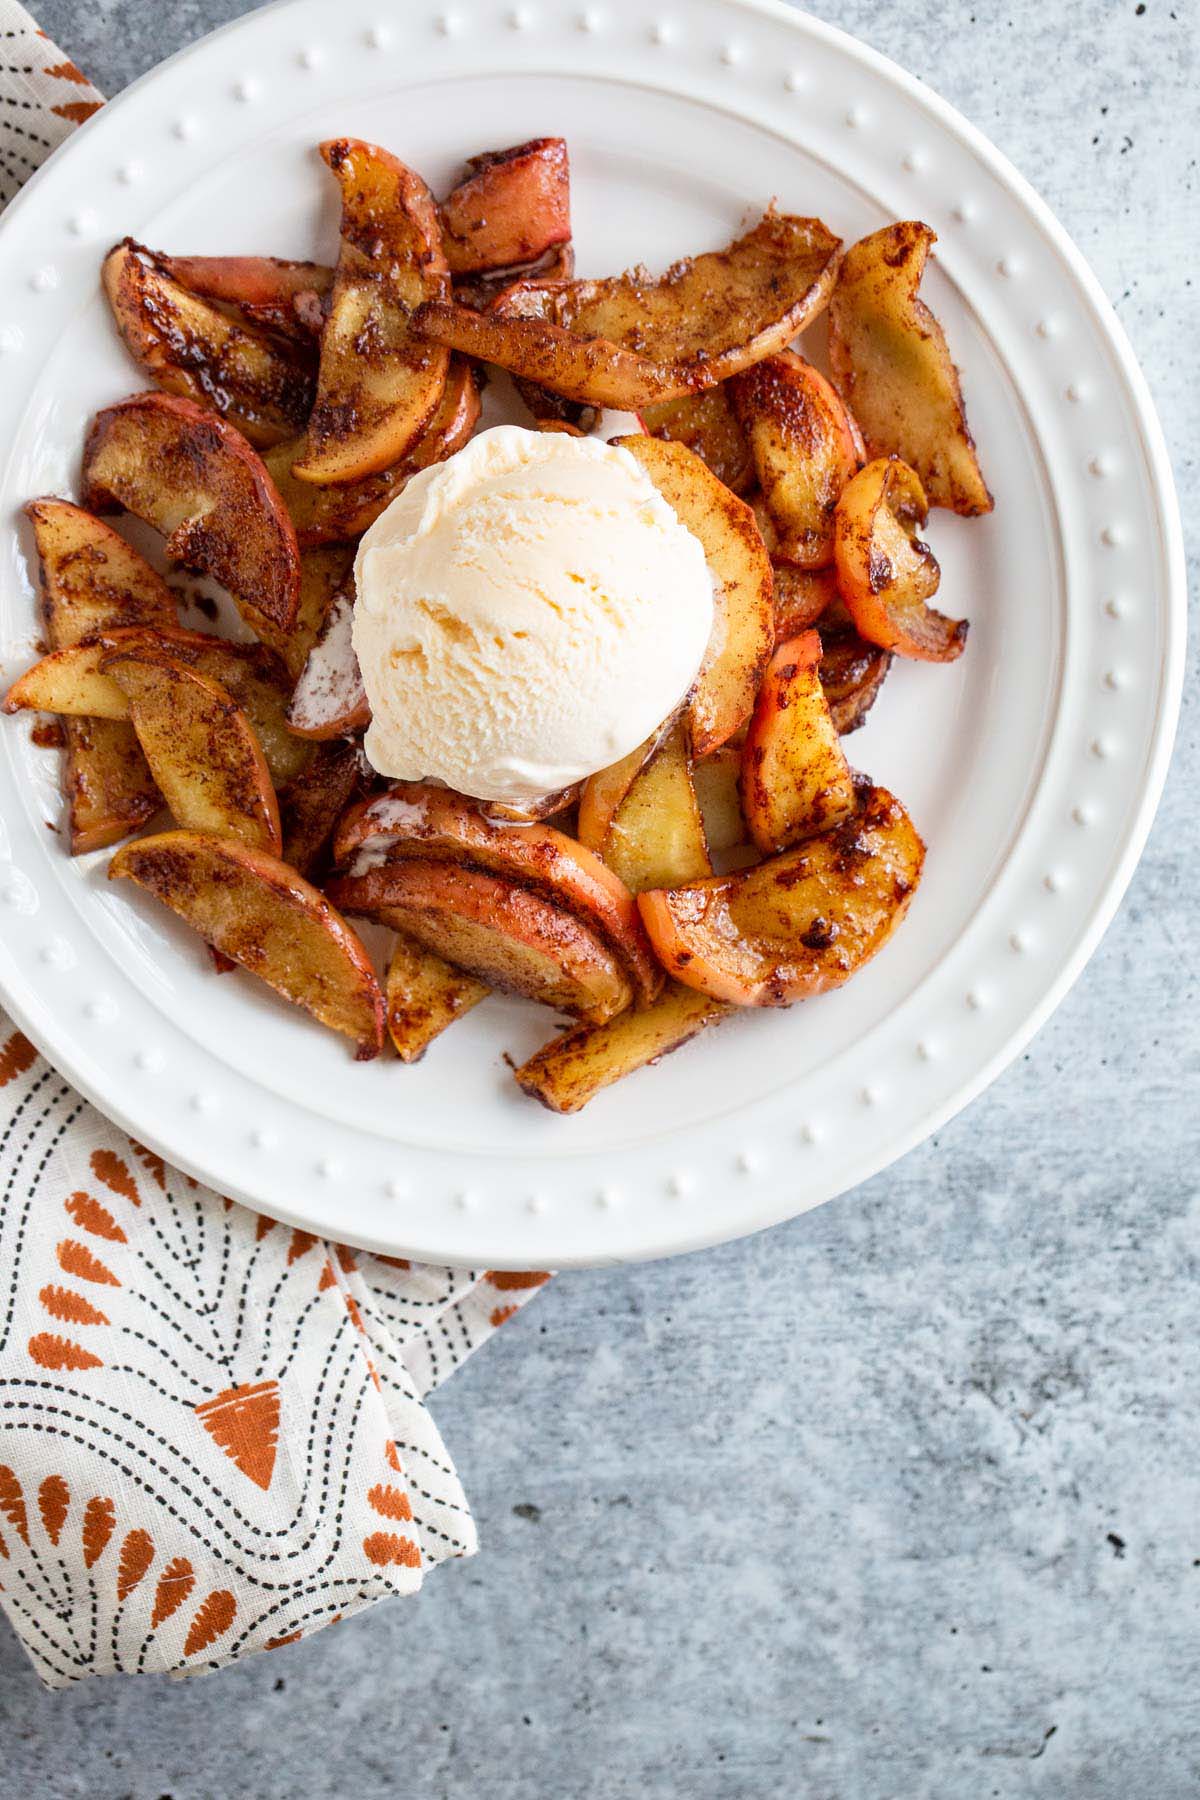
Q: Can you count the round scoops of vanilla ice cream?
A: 1